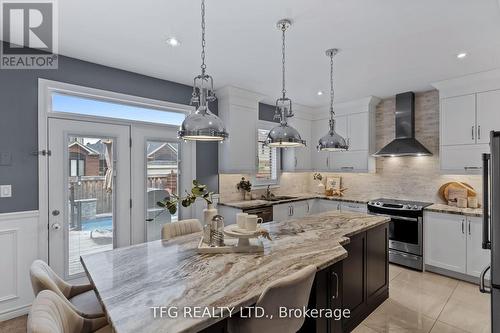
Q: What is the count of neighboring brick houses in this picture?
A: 2